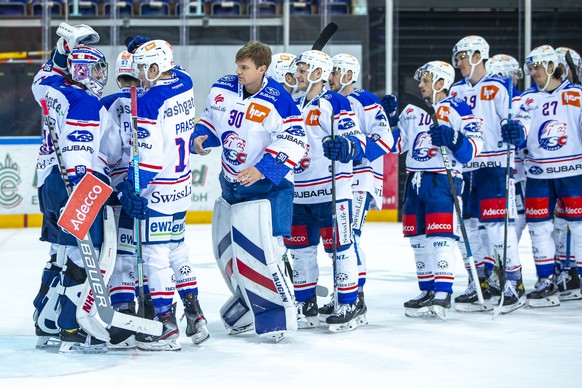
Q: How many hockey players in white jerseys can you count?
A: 12